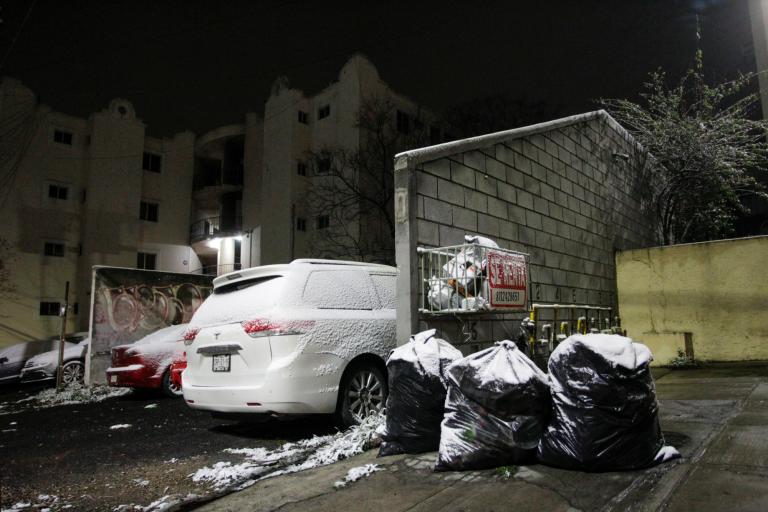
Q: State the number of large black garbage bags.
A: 3